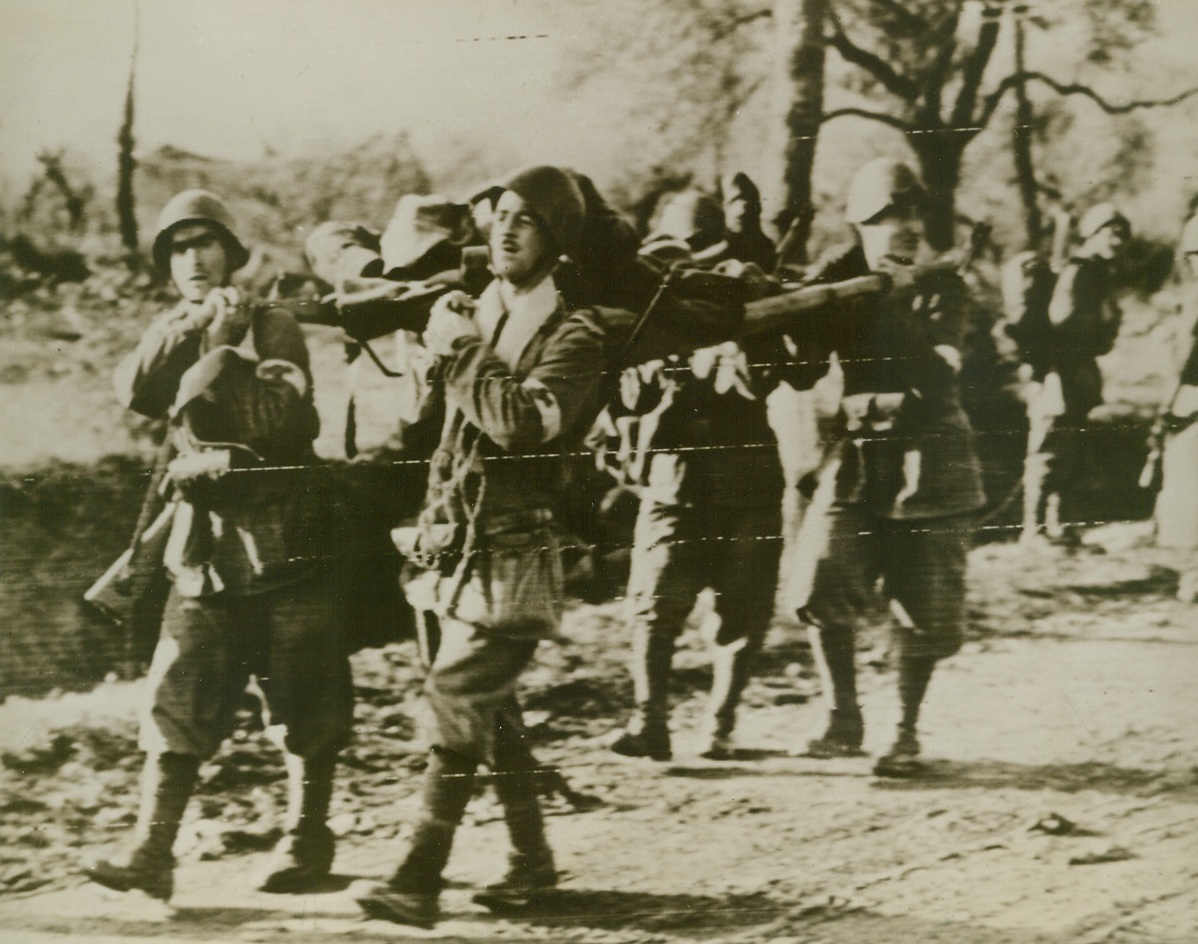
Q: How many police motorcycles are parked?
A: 0